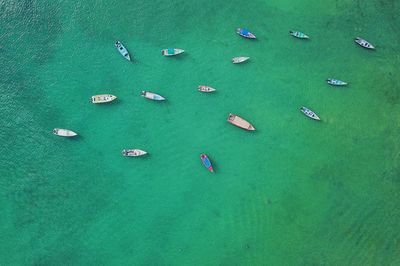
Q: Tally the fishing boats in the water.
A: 15